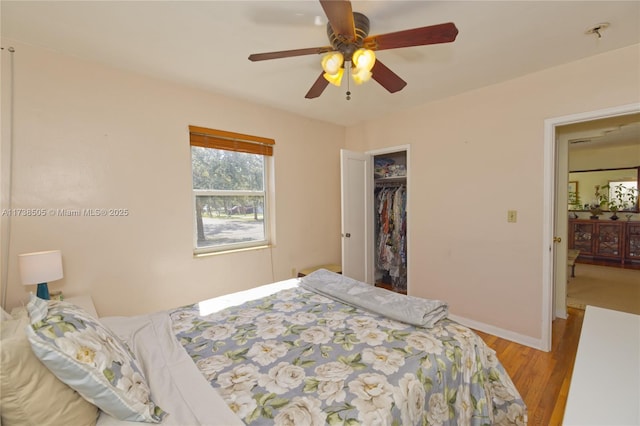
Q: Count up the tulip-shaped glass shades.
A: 4